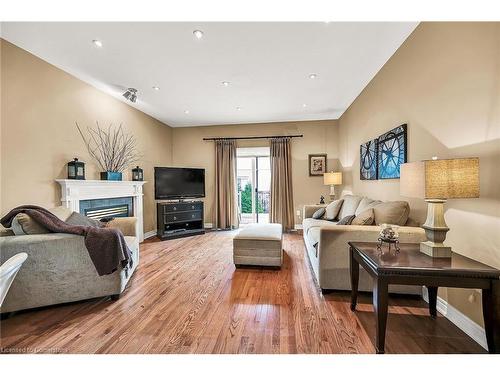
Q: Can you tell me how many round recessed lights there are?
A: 8